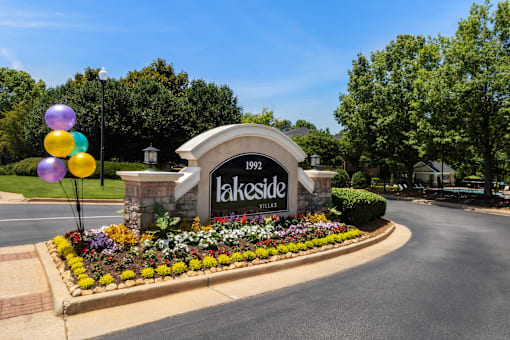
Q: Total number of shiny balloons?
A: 5